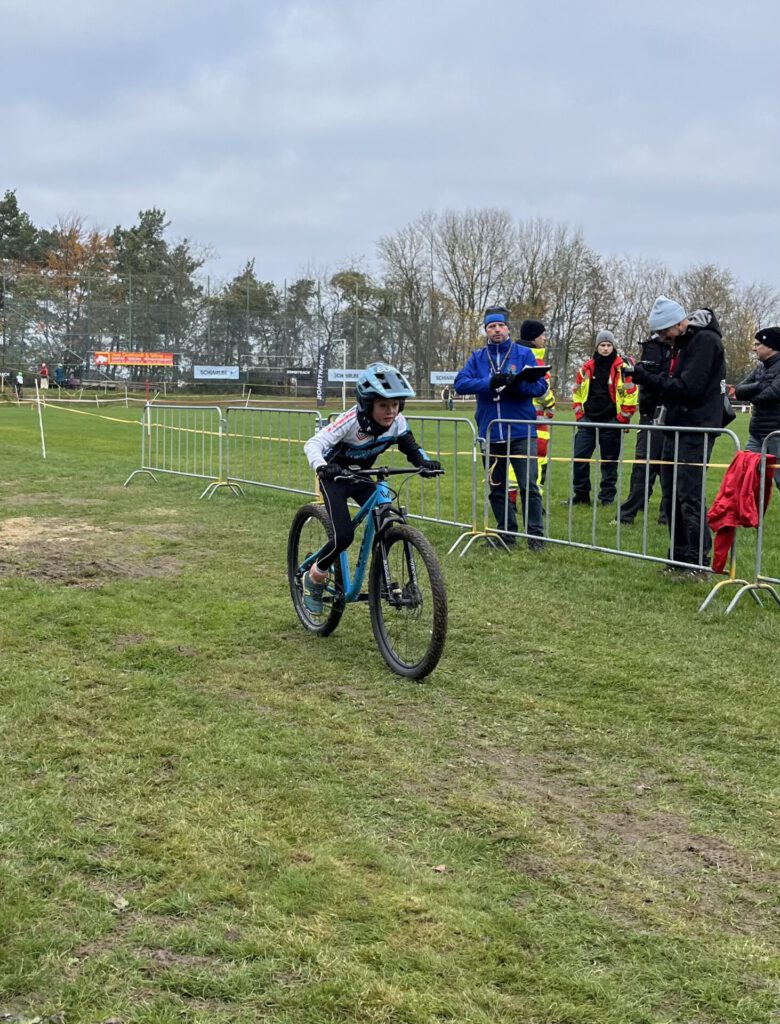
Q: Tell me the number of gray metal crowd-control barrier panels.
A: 5